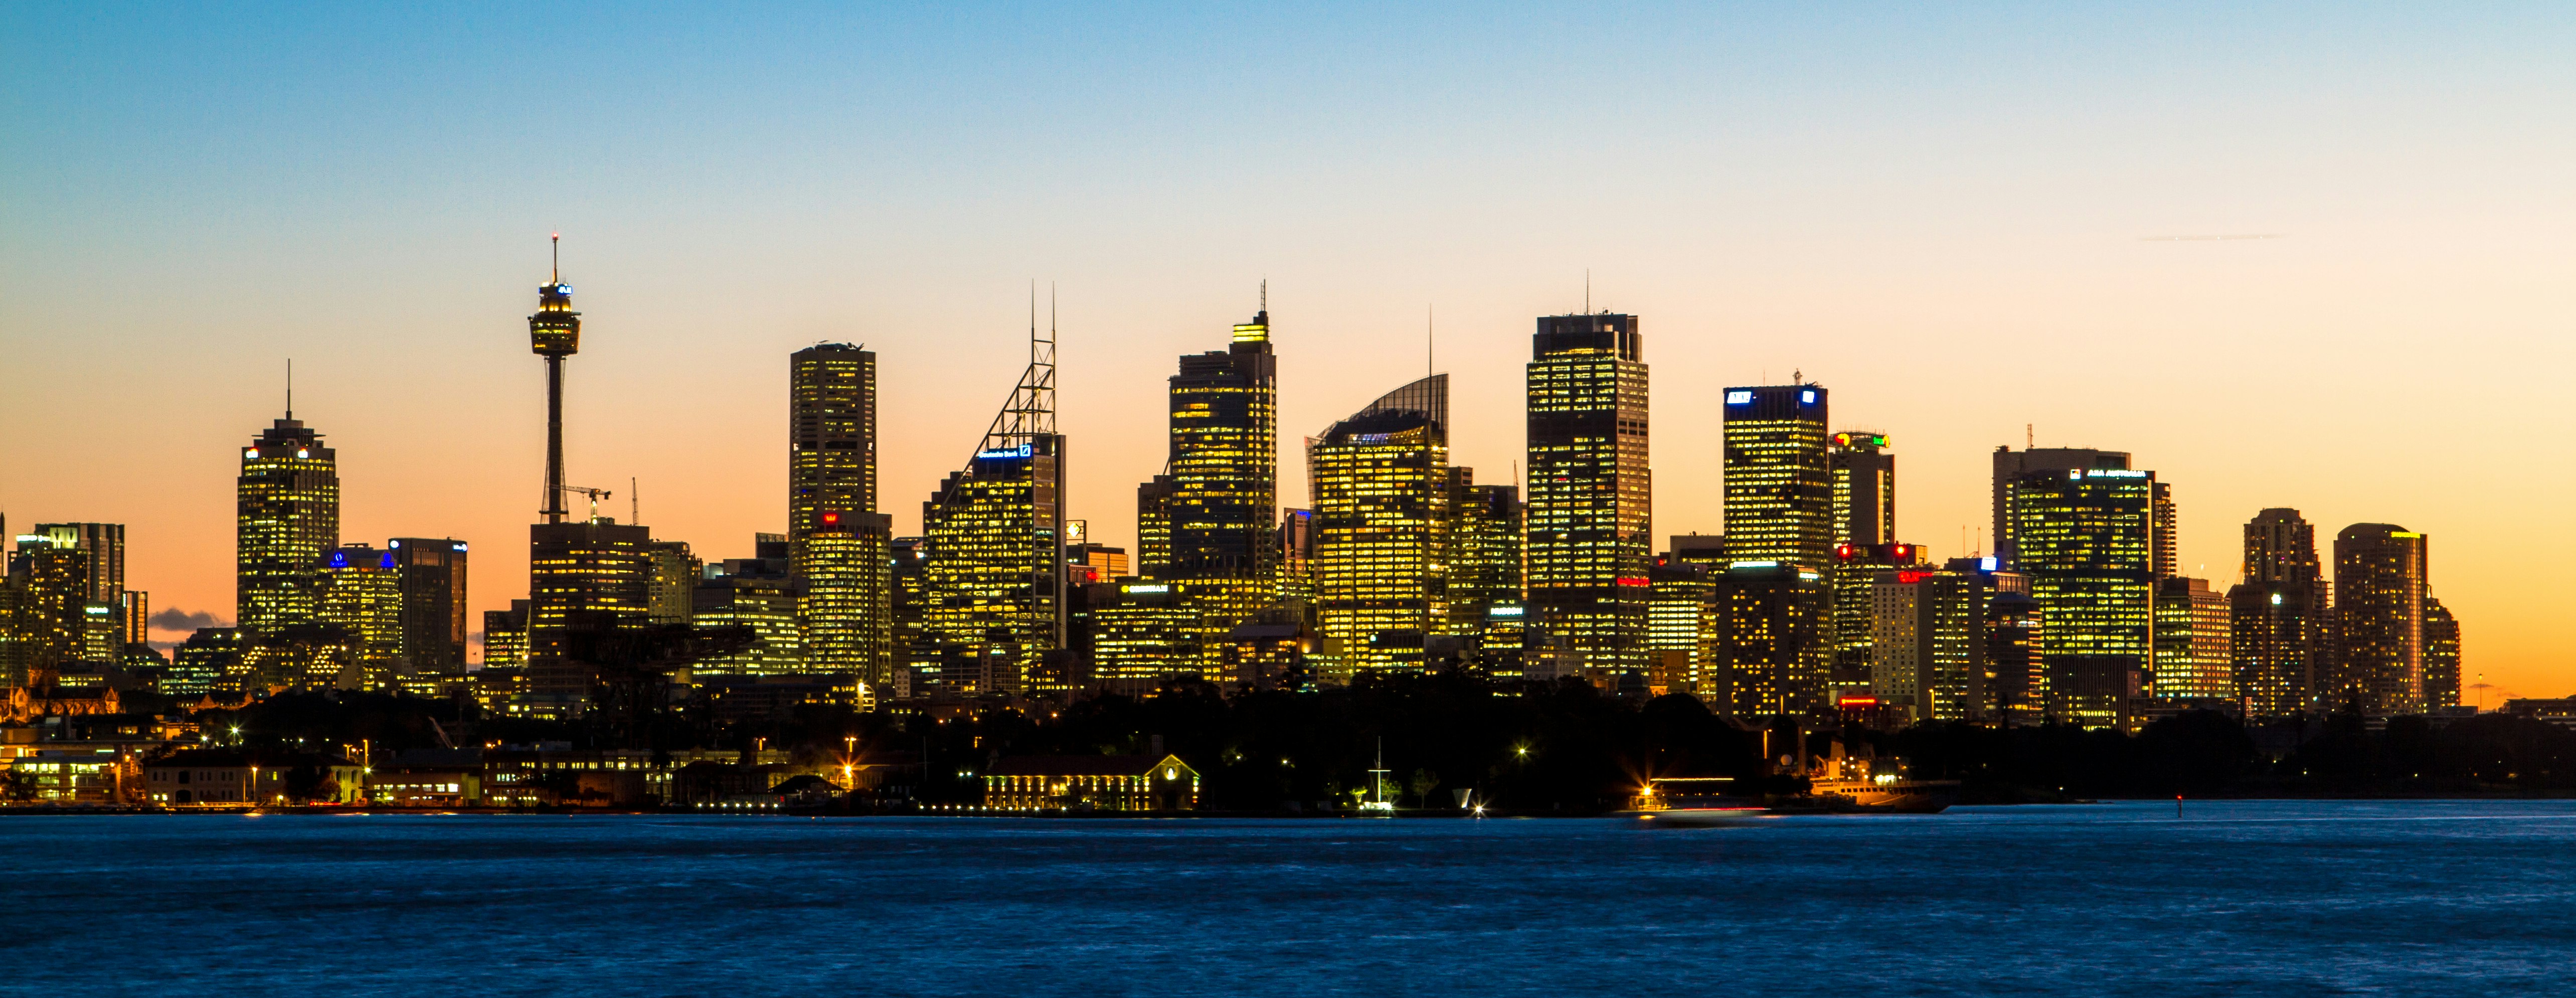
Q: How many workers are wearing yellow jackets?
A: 0